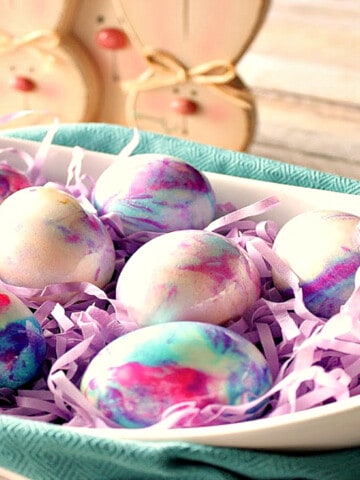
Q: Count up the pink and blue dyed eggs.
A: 7